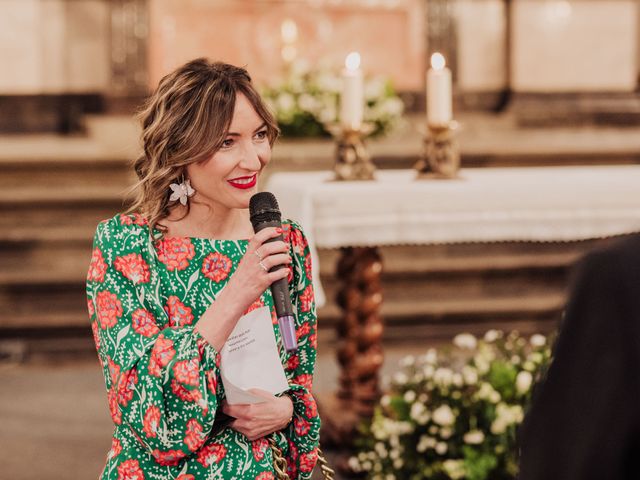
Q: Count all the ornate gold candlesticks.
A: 2